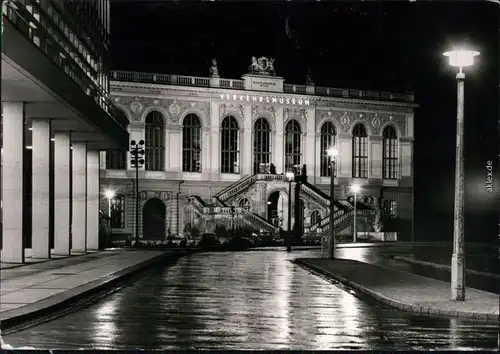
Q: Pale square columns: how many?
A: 5